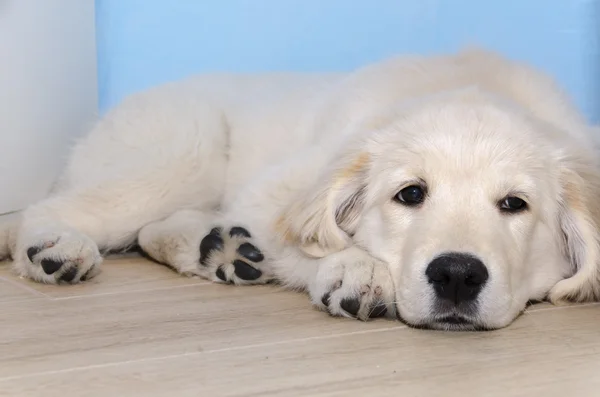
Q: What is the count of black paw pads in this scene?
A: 11